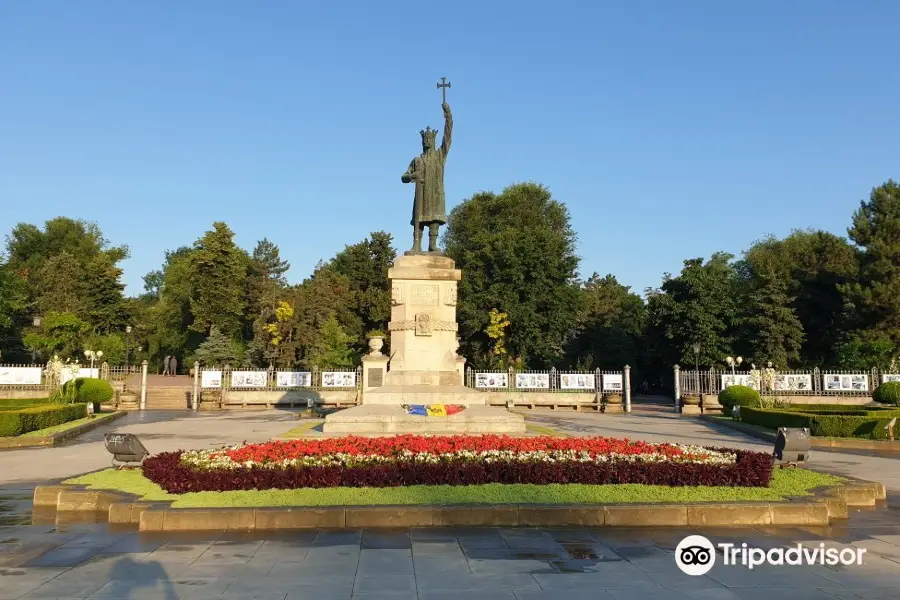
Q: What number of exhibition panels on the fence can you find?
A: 14